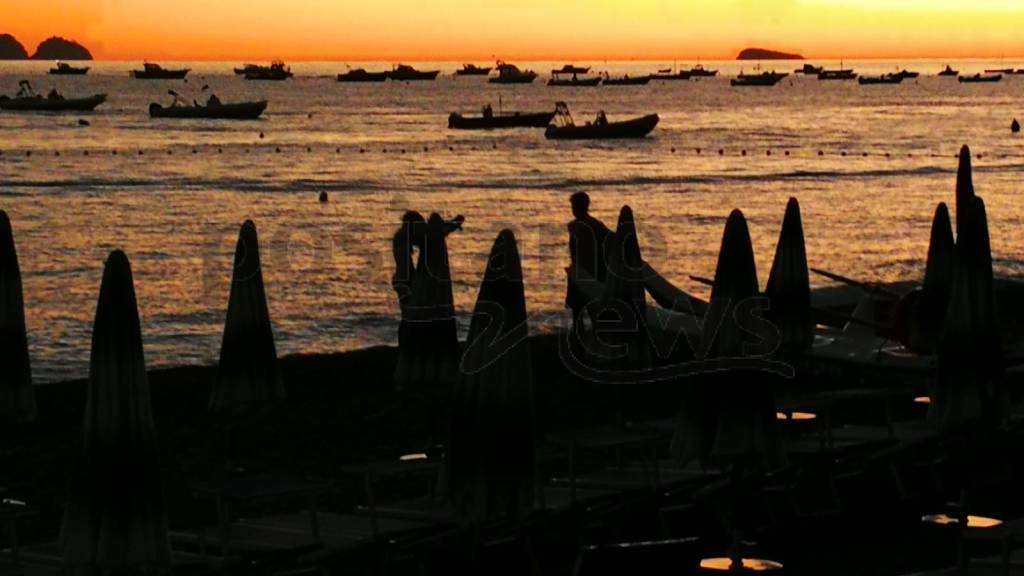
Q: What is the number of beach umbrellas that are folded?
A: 11